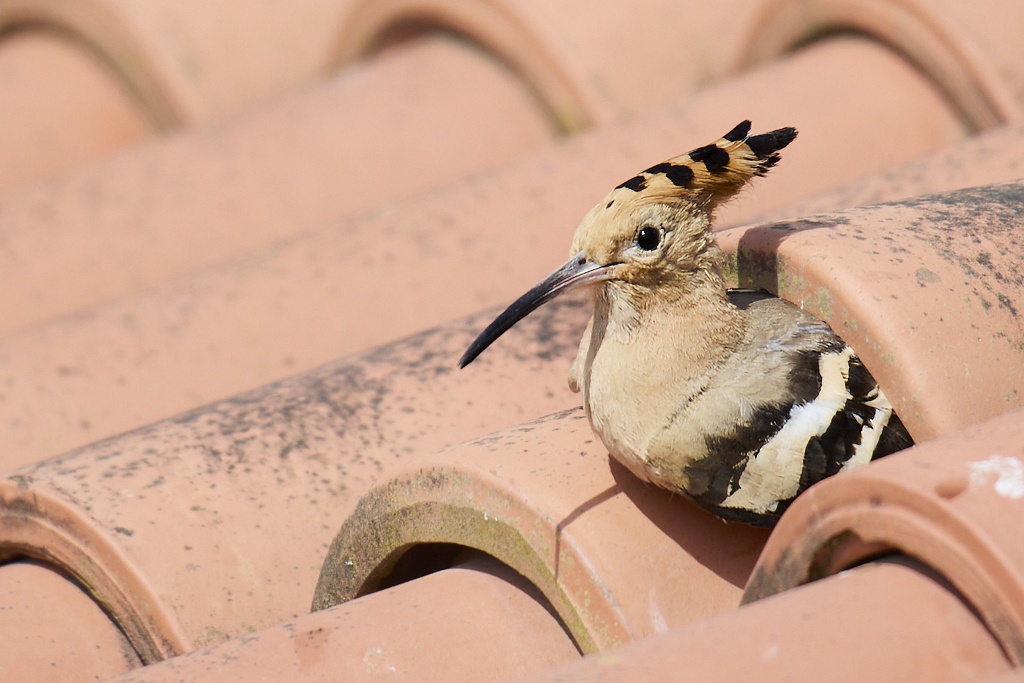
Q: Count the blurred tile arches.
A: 3